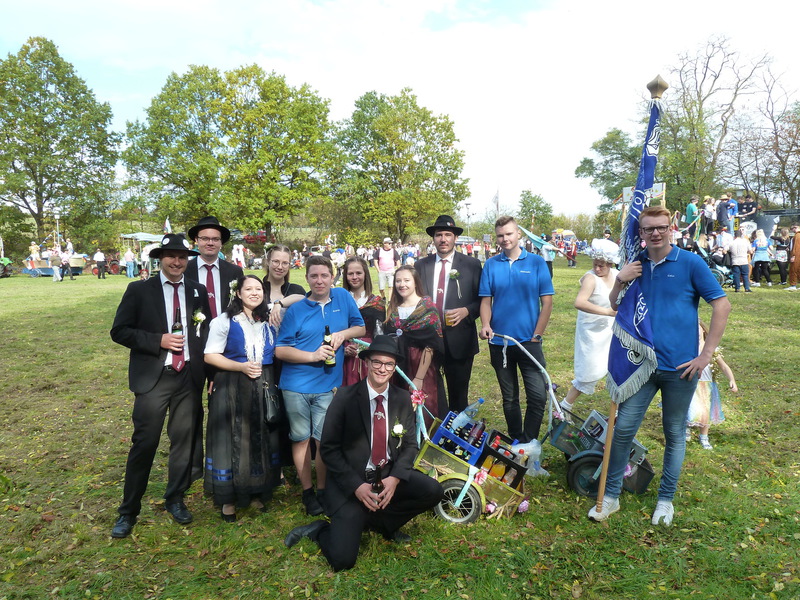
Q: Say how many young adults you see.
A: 11